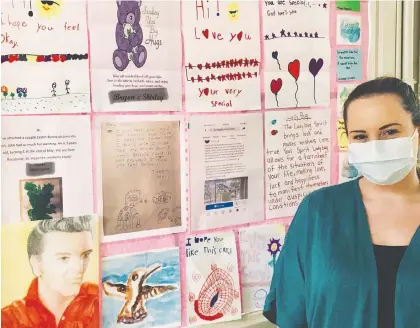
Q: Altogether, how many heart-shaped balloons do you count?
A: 4